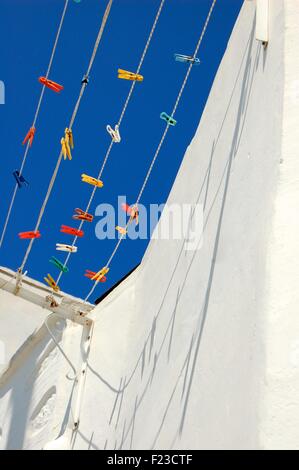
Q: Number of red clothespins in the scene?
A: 7